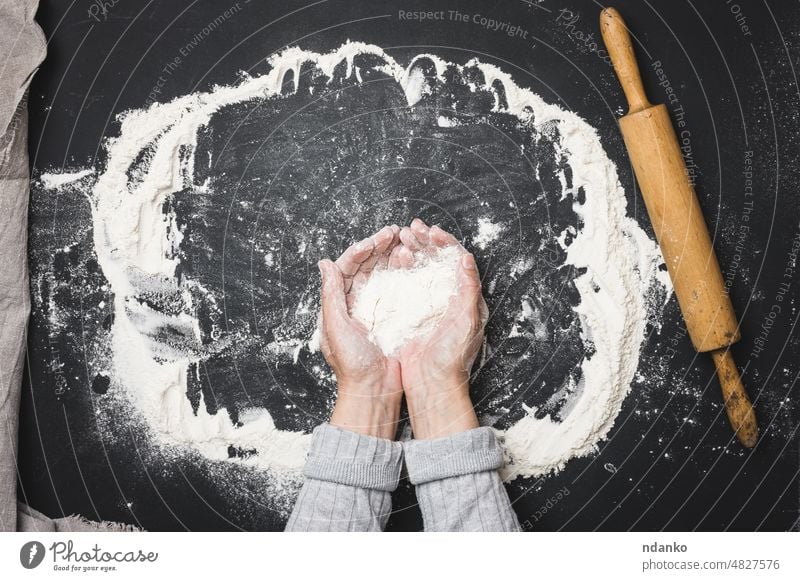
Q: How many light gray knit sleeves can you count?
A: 2